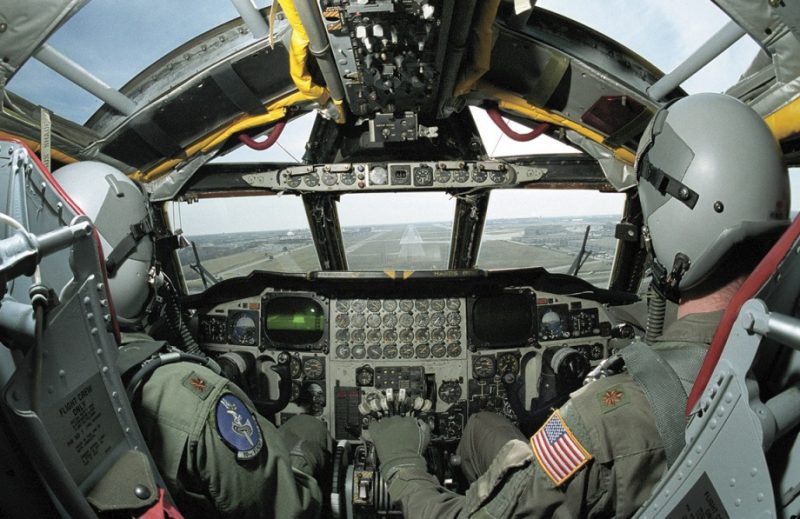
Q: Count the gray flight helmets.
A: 2